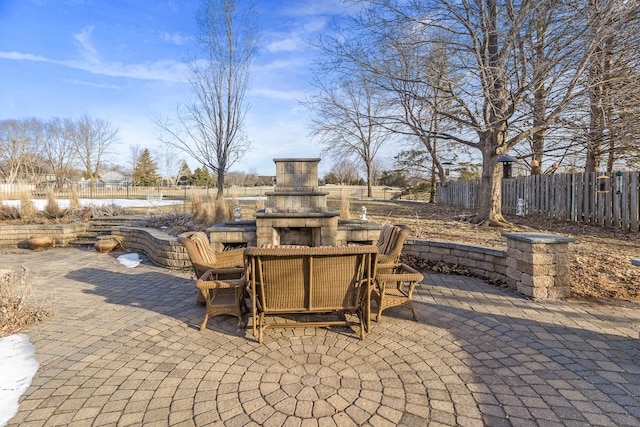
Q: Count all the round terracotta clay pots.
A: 2